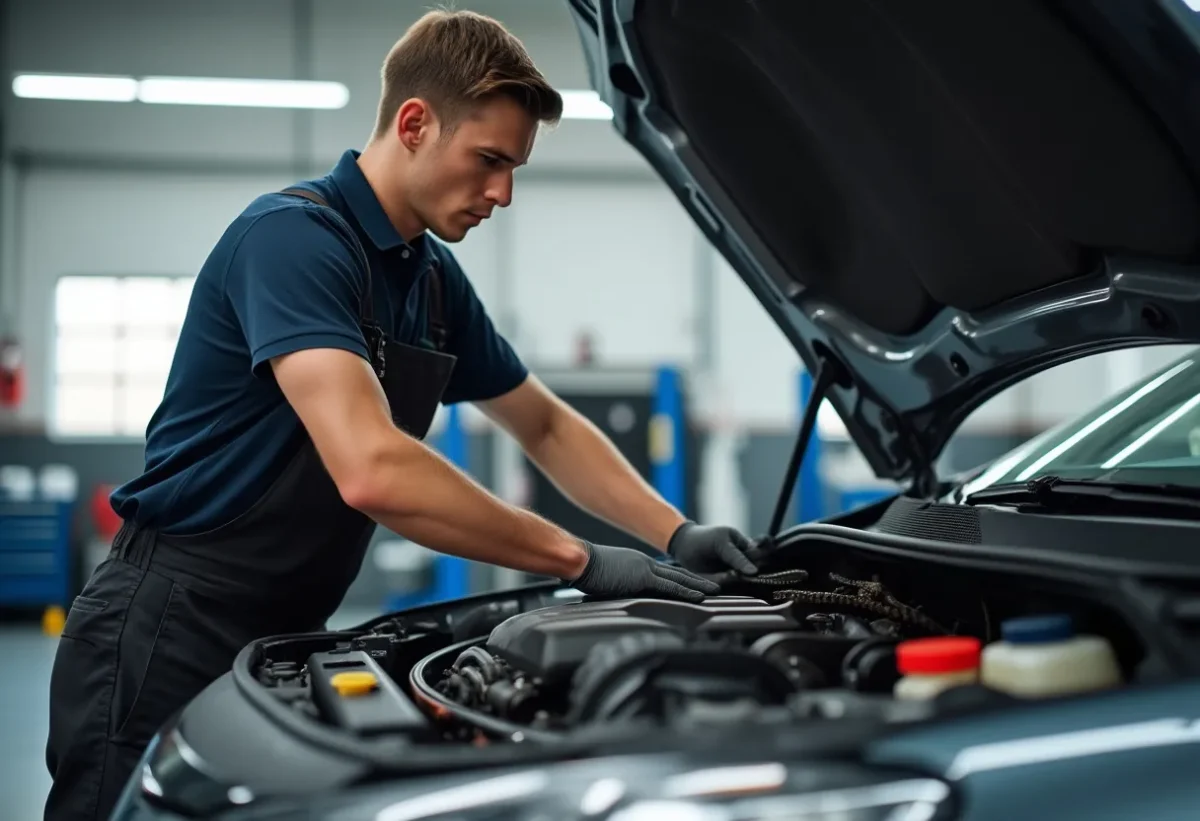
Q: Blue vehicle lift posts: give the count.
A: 3